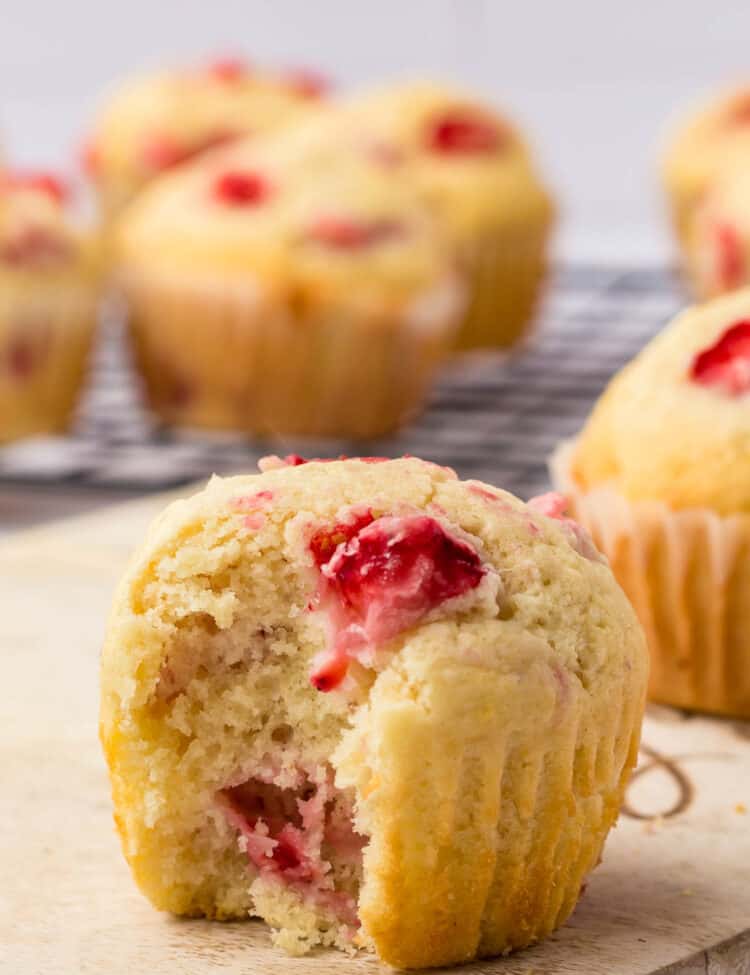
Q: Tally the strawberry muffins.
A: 8